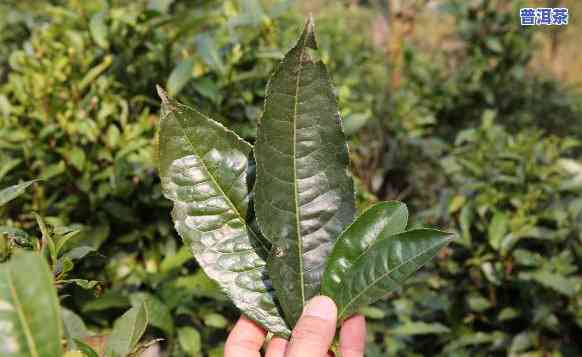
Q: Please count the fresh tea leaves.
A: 4